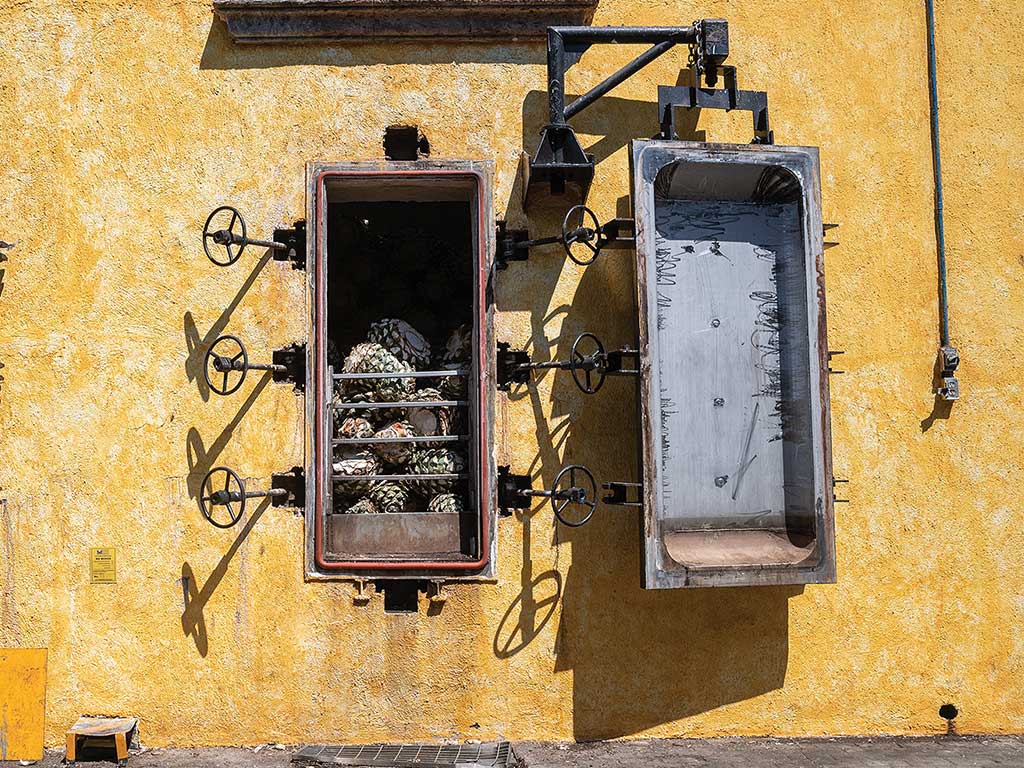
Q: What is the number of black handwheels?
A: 6